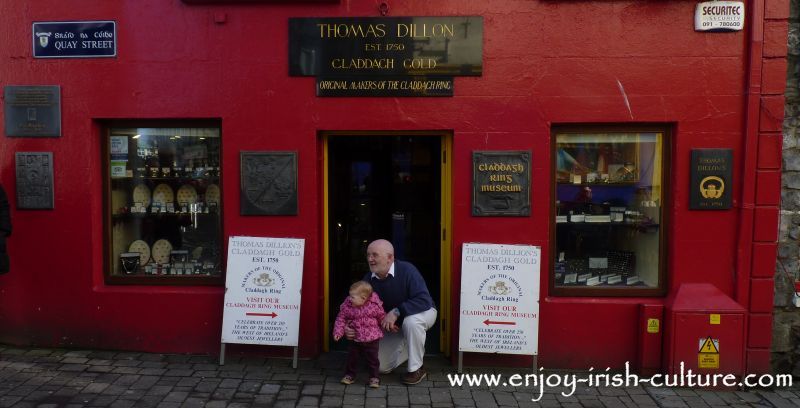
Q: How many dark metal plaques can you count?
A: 5